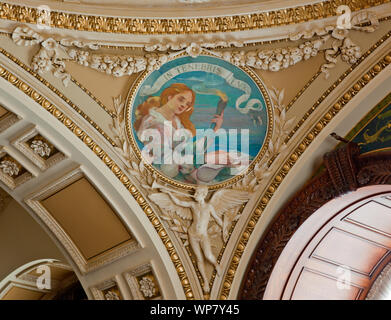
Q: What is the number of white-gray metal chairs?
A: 0